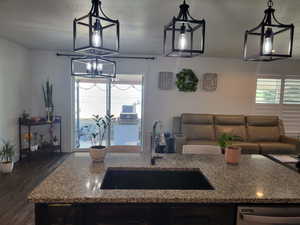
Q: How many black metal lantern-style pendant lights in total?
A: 3